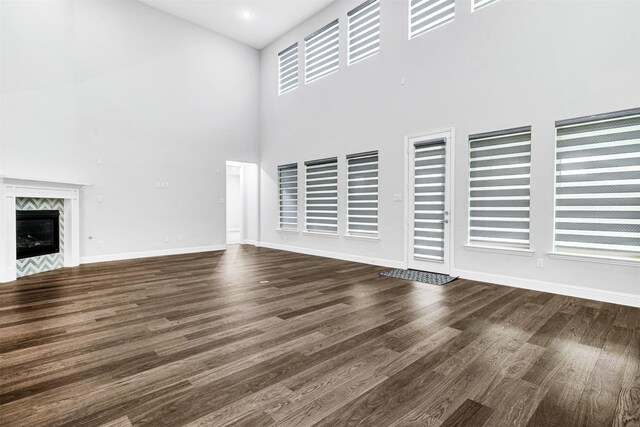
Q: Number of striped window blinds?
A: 11